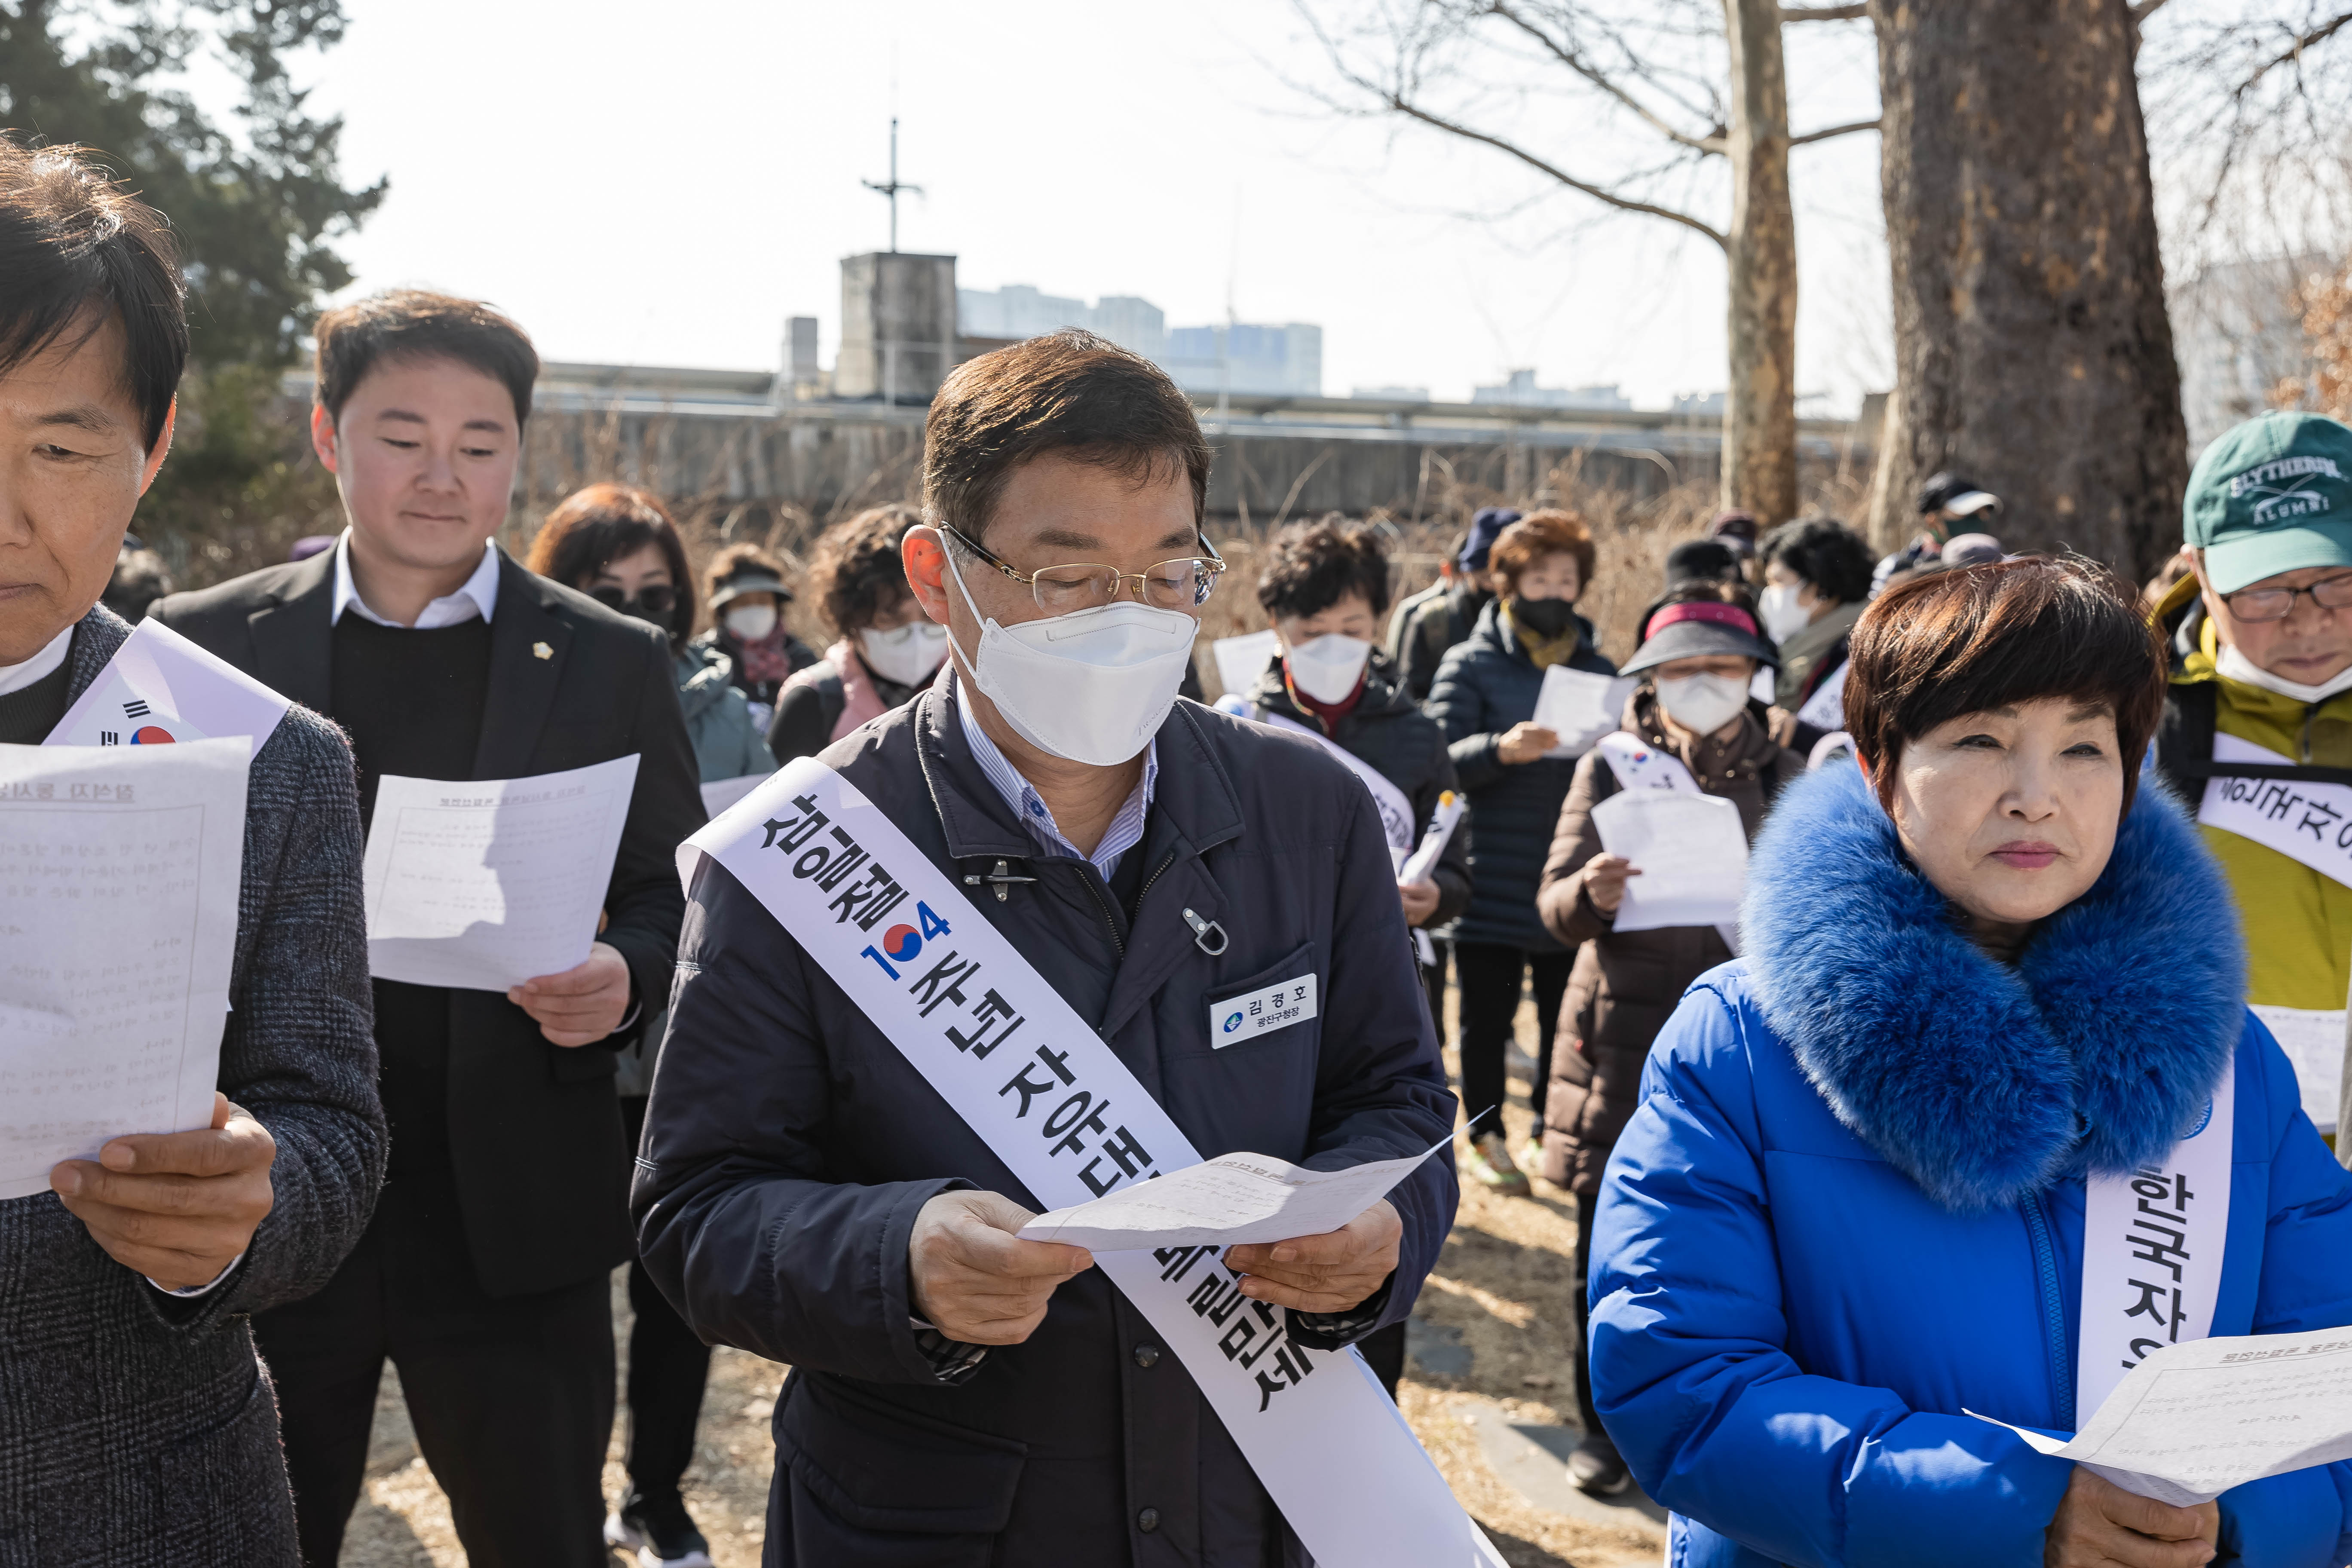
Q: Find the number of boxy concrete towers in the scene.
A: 1